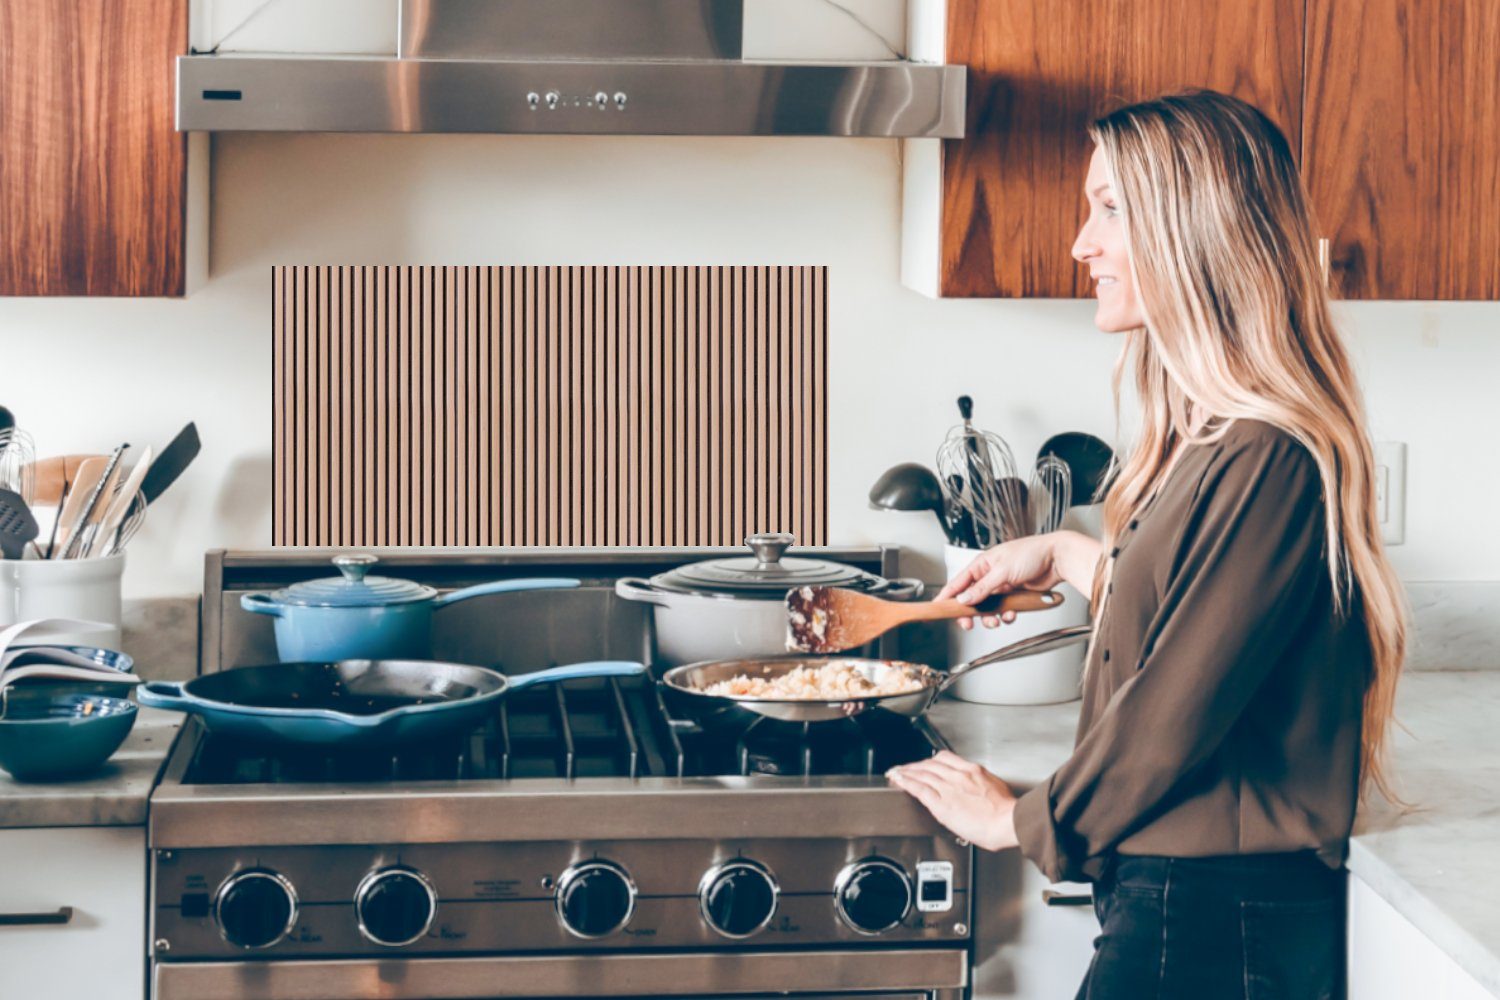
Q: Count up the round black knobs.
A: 5